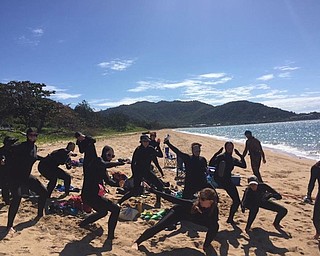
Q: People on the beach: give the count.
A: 13